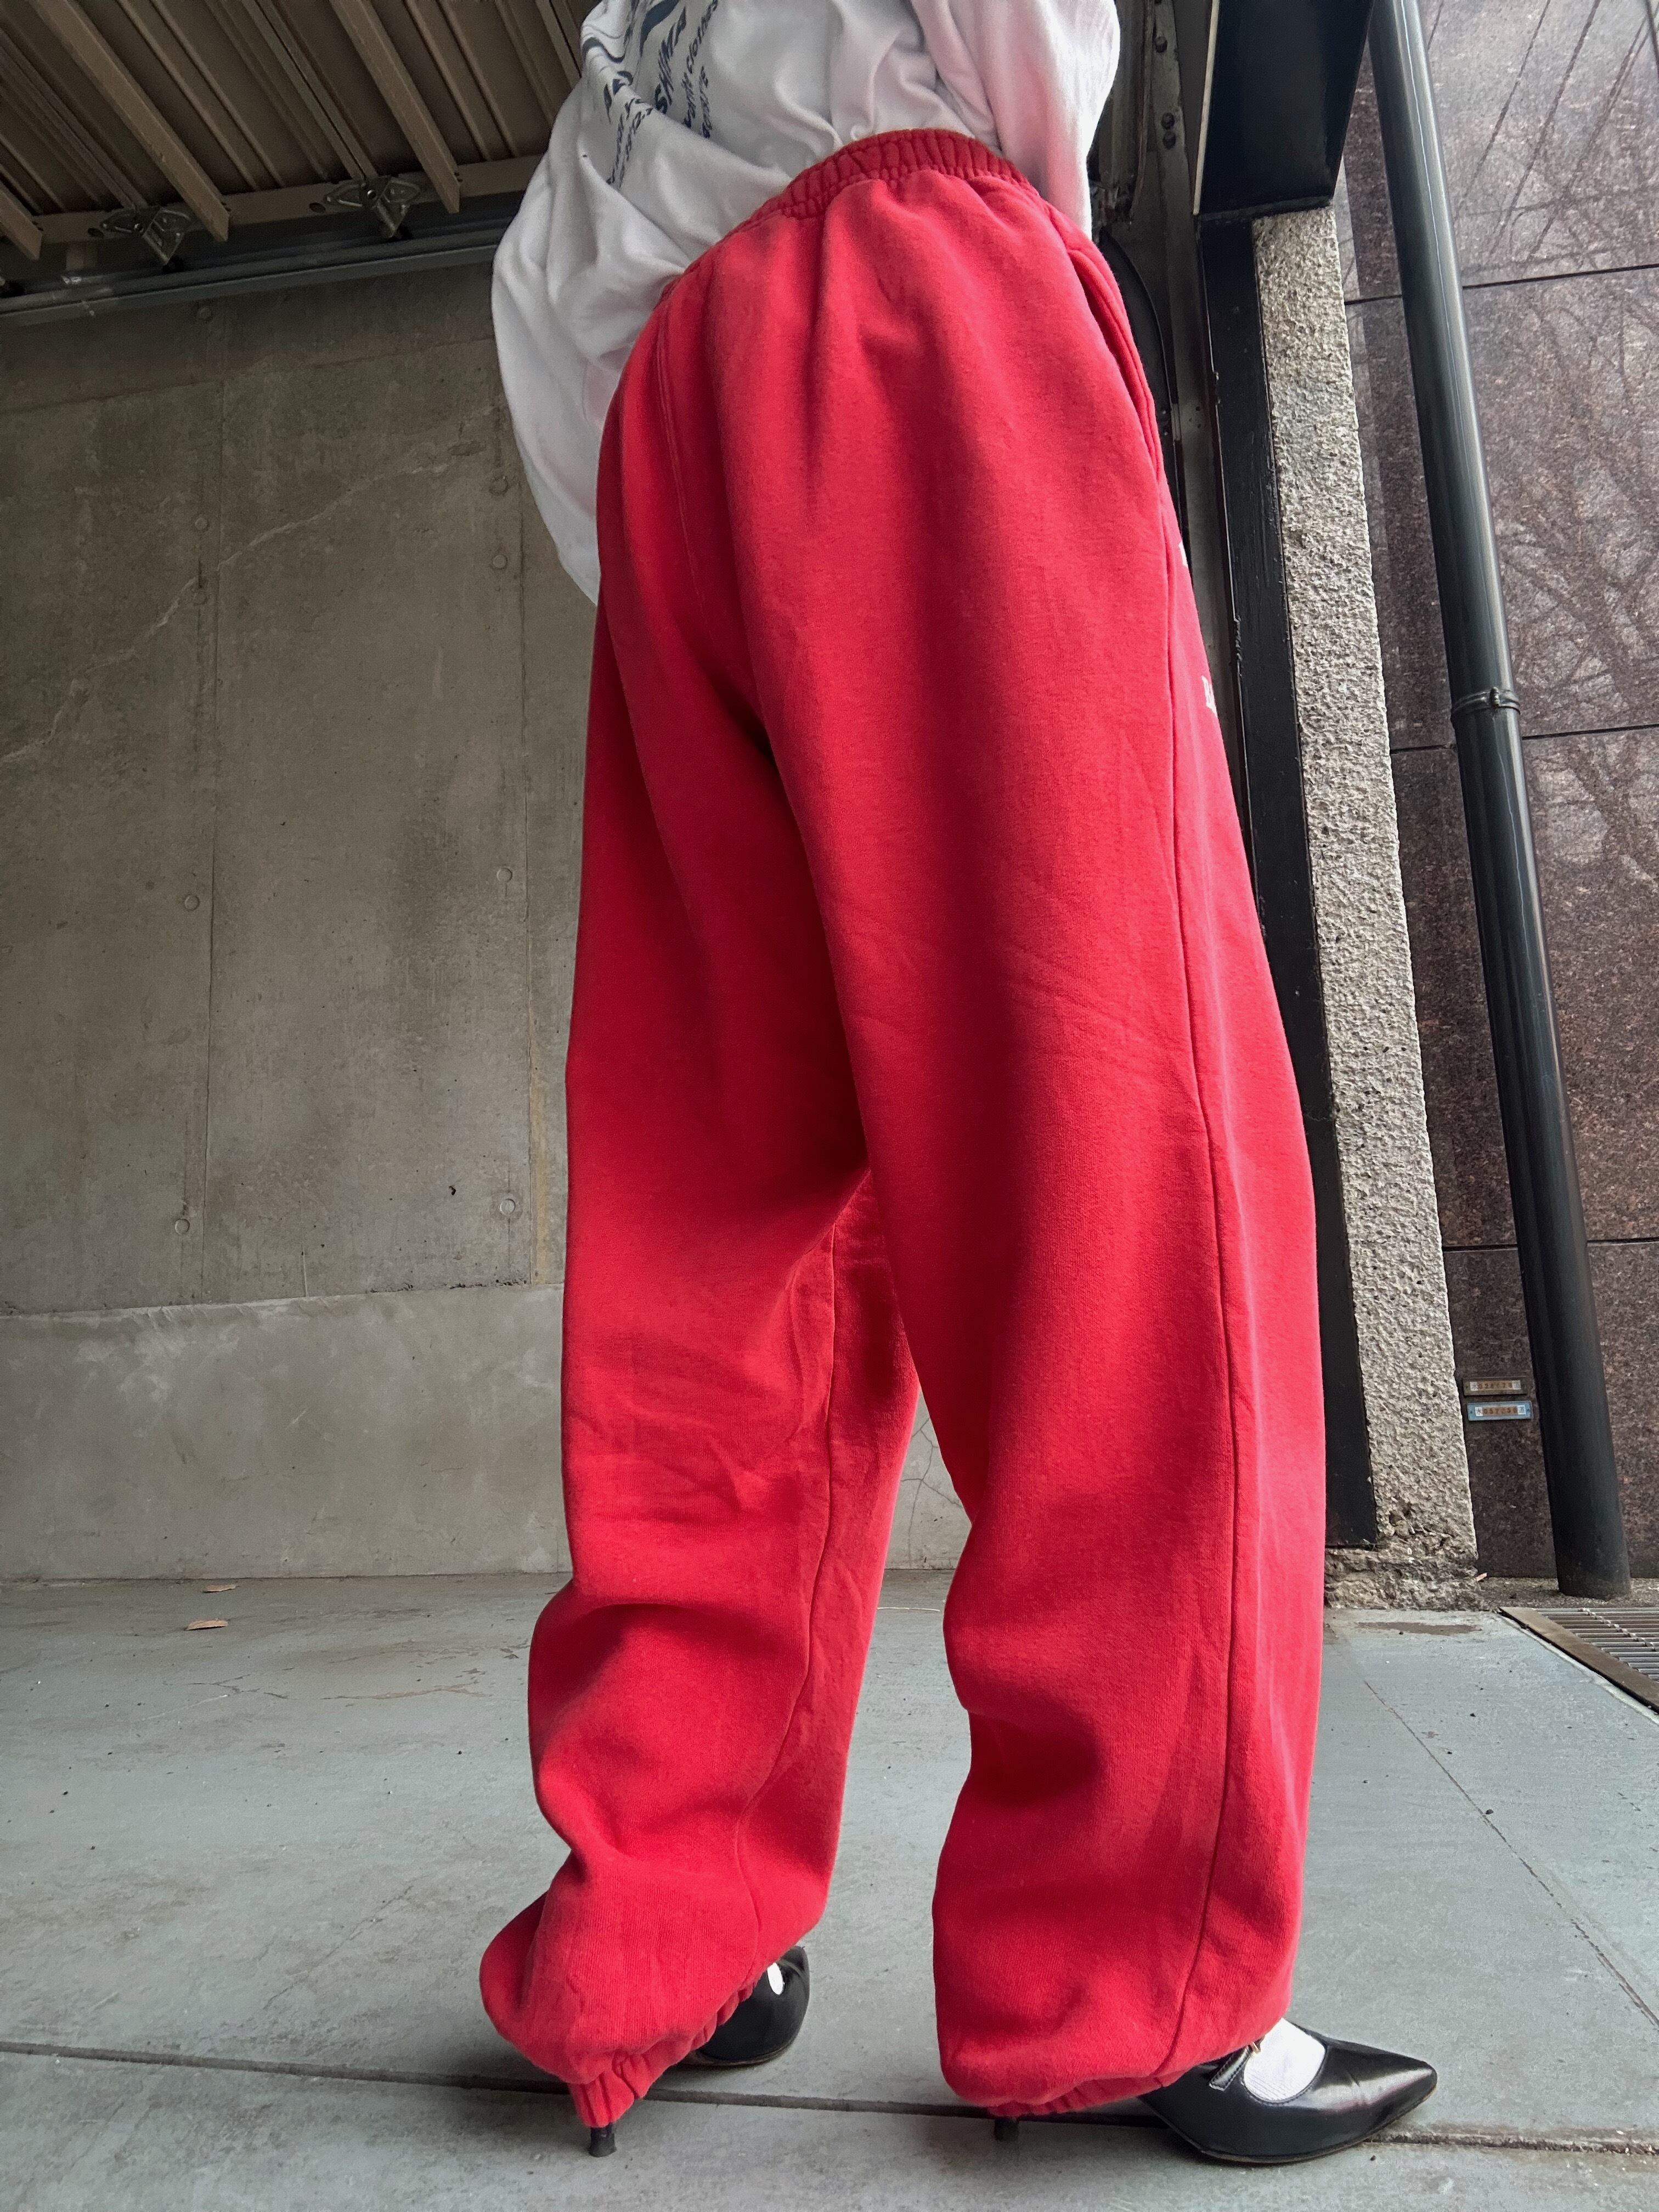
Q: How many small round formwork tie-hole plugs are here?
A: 9